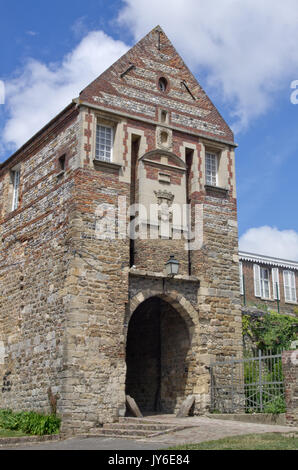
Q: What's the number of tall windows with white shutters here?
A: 2